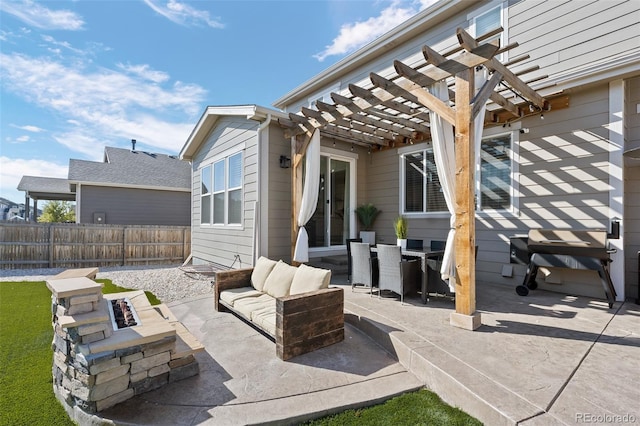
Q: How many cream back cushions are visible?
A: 3